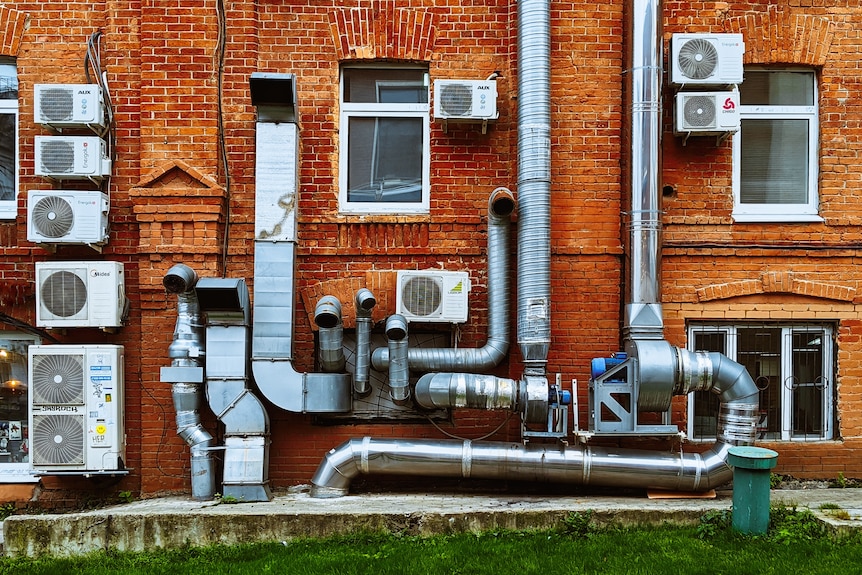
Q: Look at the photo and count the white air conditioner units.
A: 9